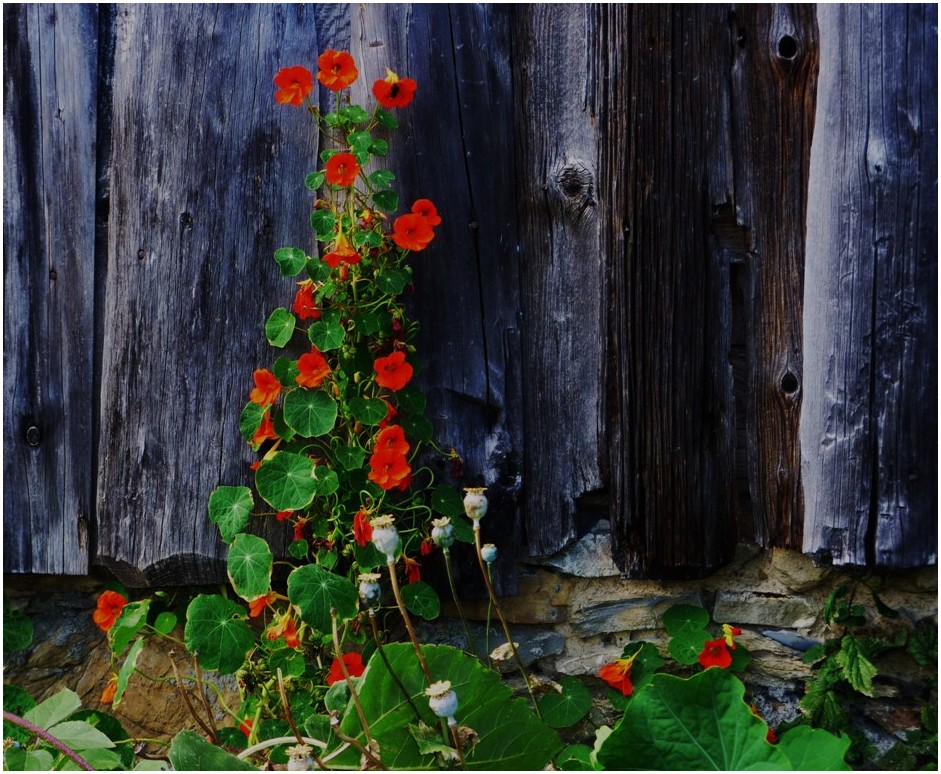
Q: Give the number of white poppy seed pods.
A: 7